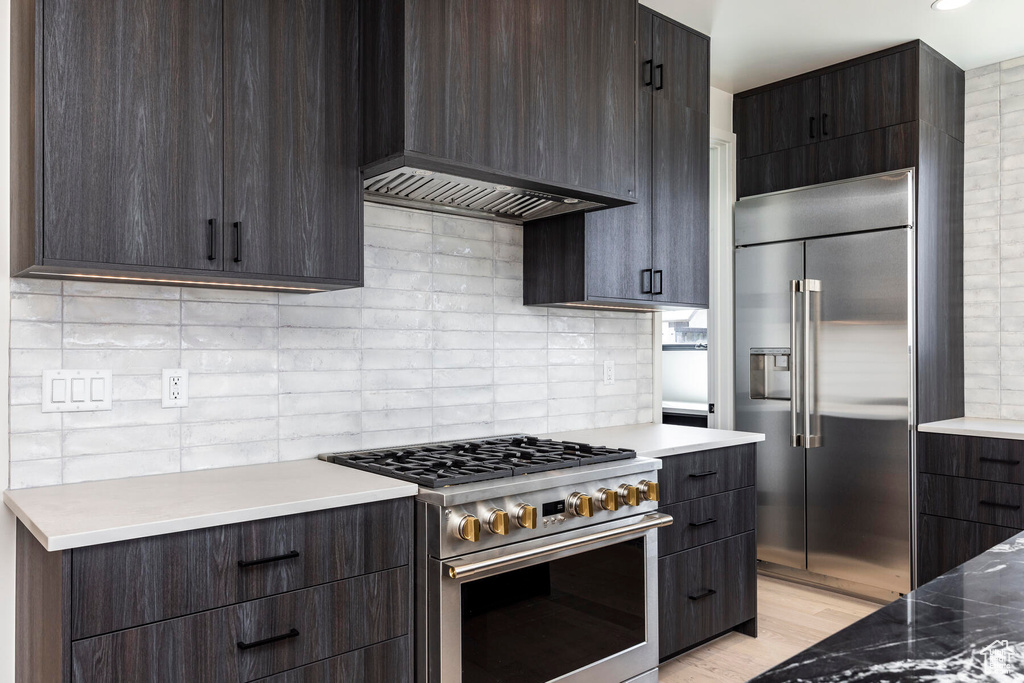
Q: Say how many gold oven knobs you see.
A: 7